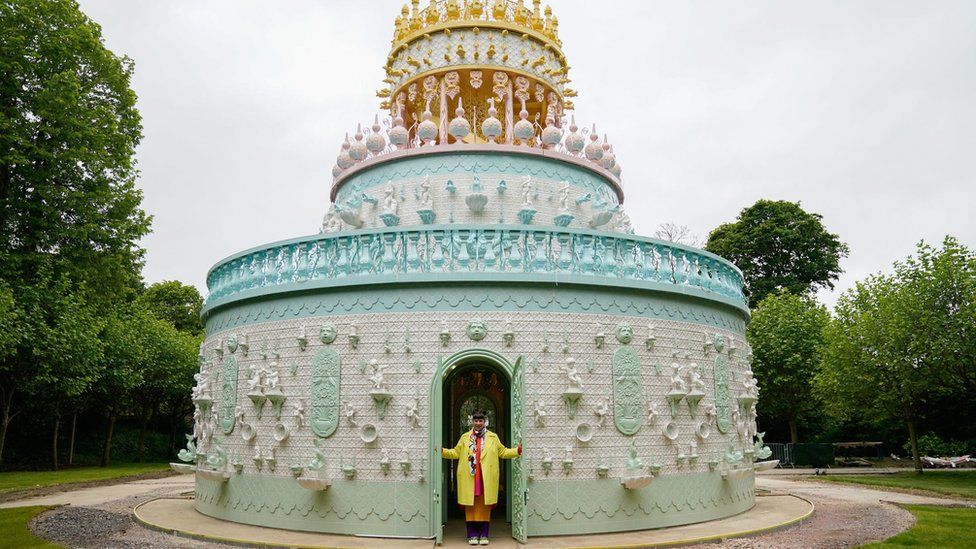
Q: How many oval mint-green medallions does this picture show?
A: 4